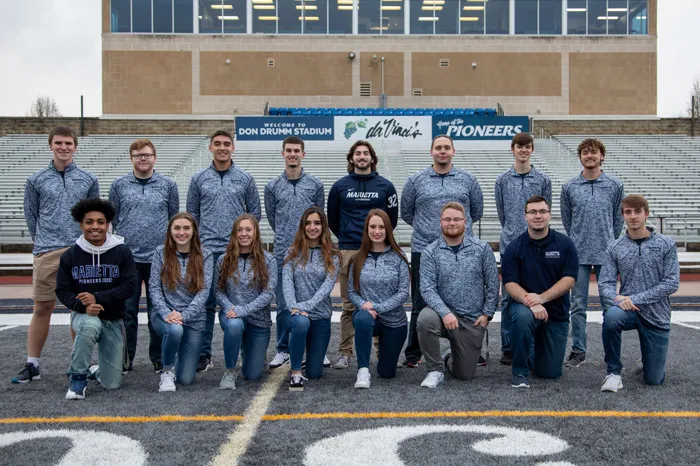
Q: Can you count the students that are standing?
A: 8